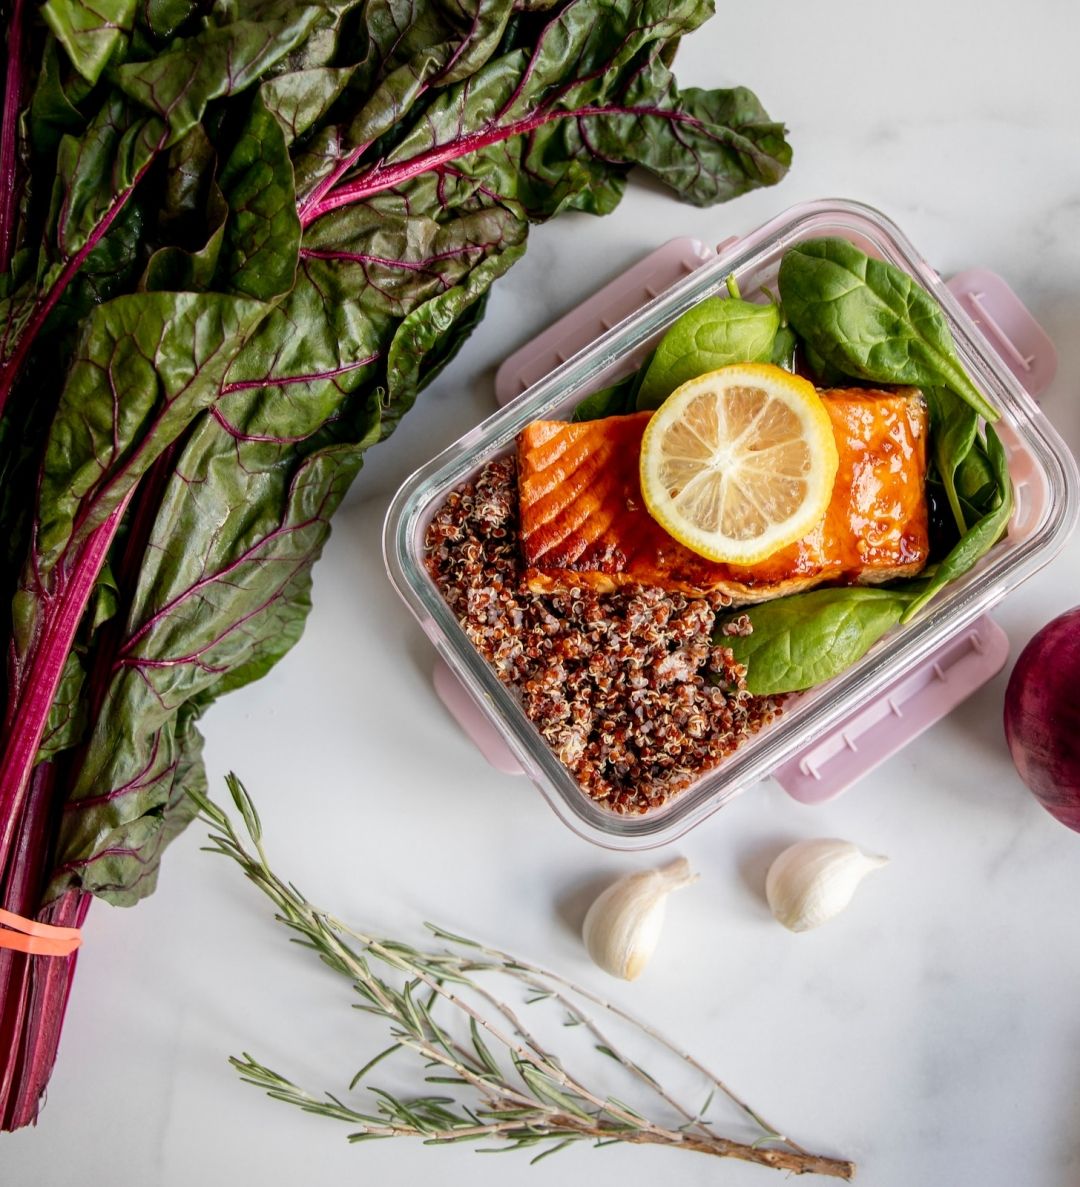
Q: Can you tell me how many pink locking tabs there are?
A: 4